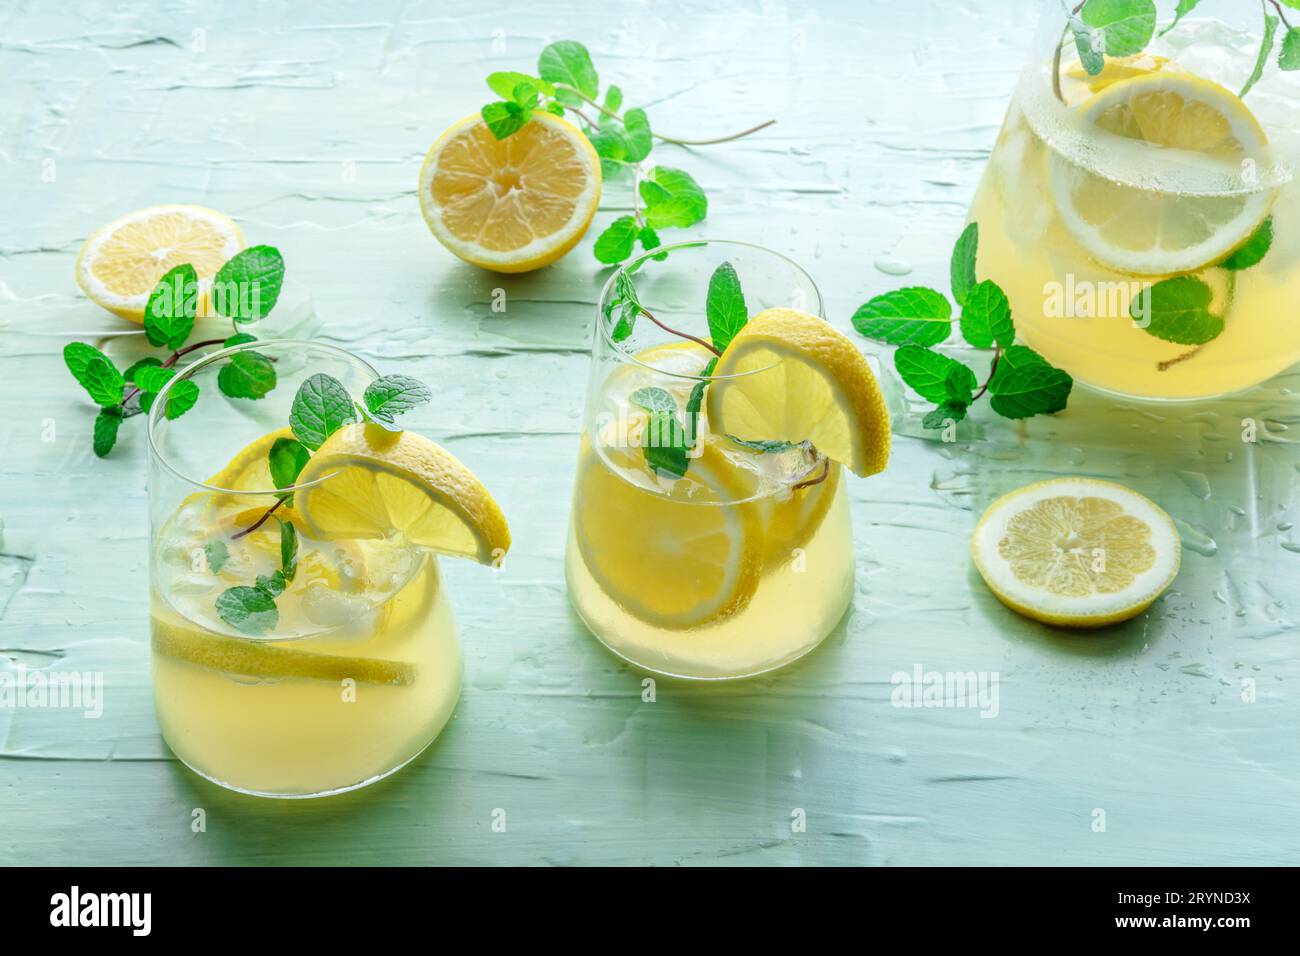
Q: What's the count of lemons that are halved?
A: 2